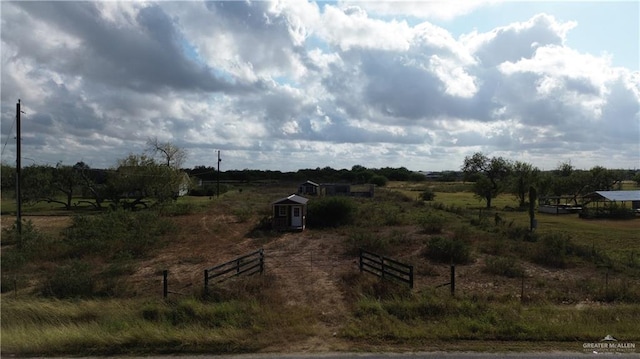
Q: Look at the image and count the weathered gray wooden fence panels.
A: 2